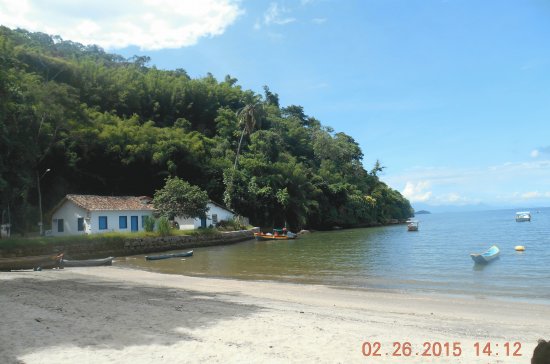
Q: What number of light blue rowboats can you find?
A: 1